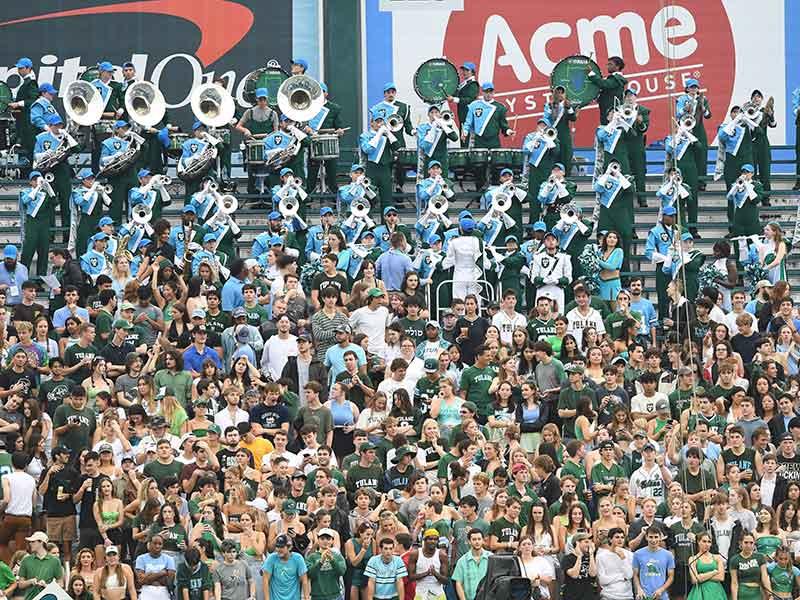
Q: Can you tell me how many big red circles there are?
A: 1